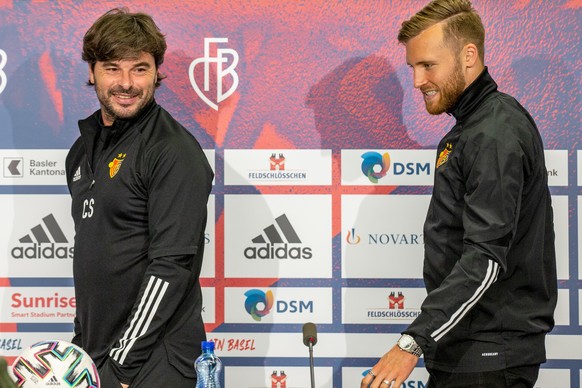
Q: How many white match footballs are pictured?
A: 1